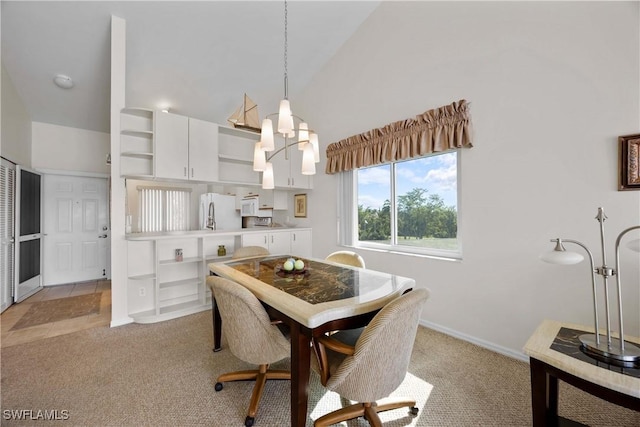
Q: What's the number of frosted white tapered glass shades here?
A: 8